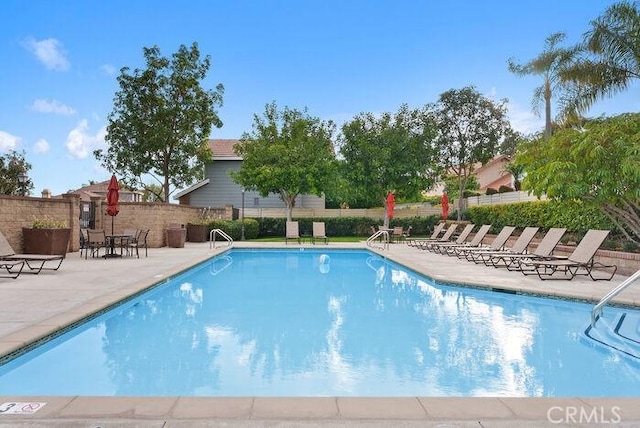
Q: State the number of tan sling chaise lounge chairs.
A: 12